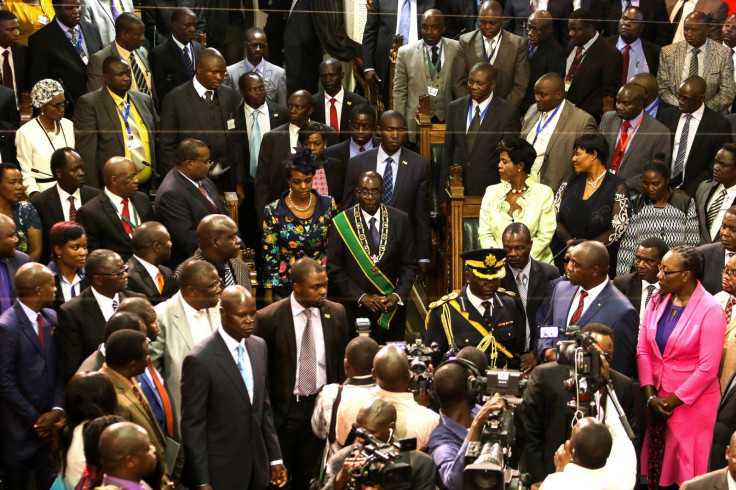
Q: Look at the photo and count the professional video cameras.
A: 4